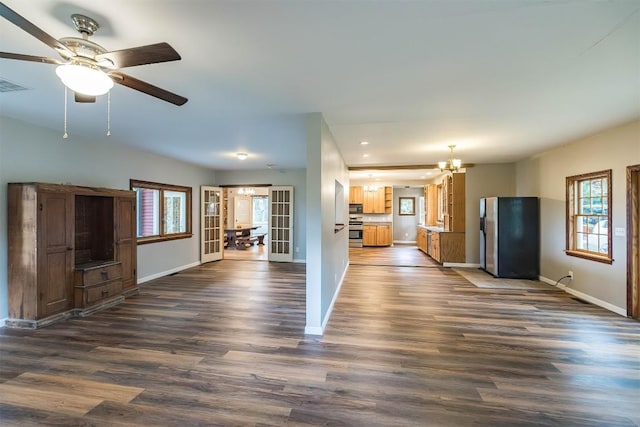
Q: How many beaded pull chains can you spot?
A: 2